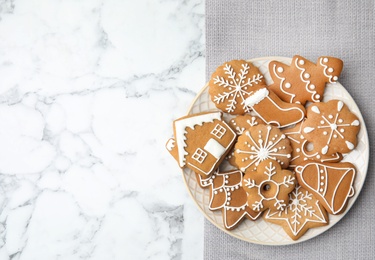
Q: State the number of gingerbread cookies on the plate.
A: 12